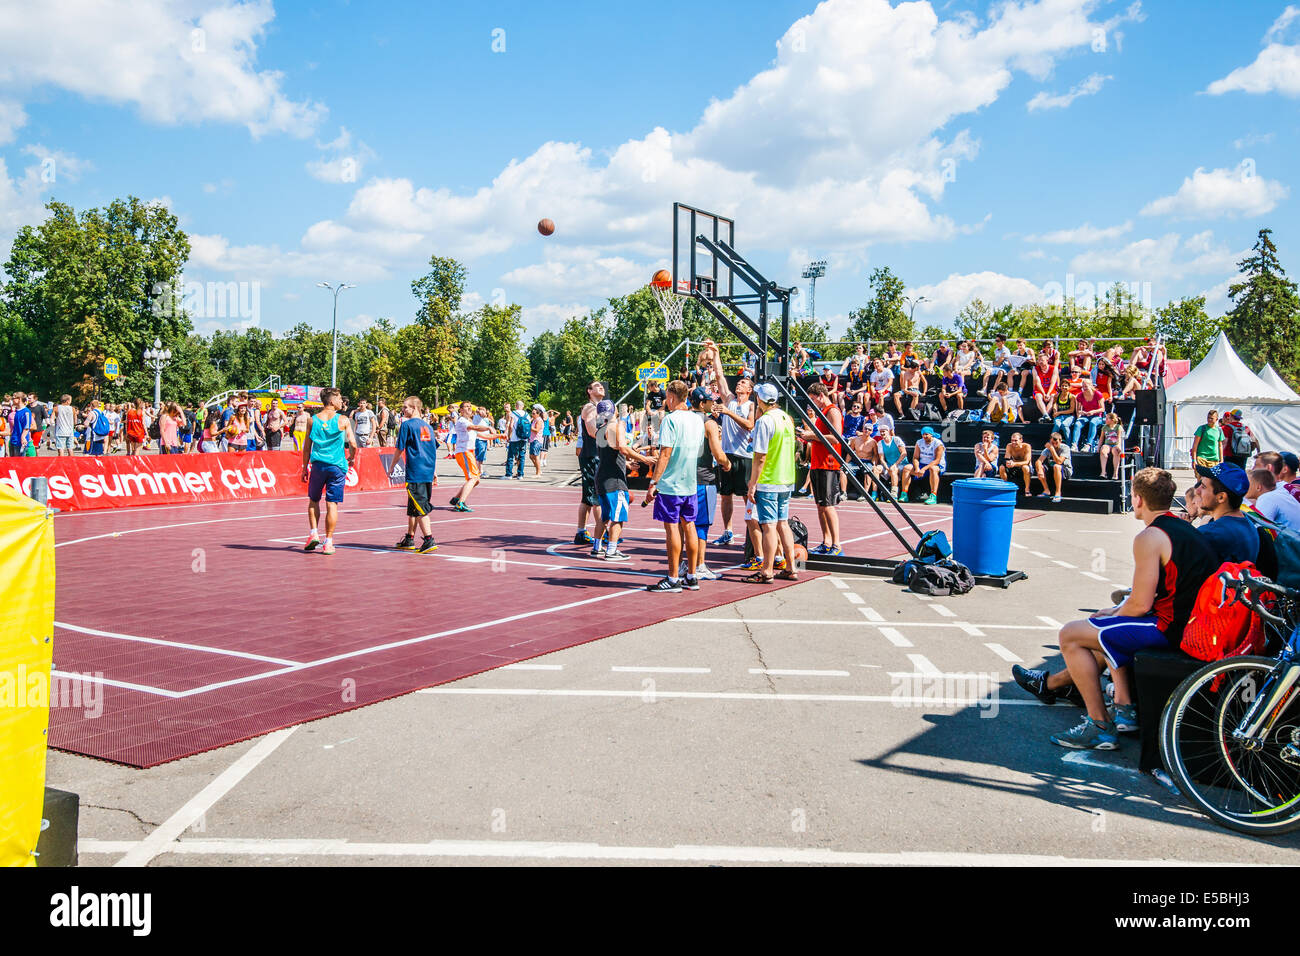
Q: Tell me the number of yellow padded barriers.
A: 1